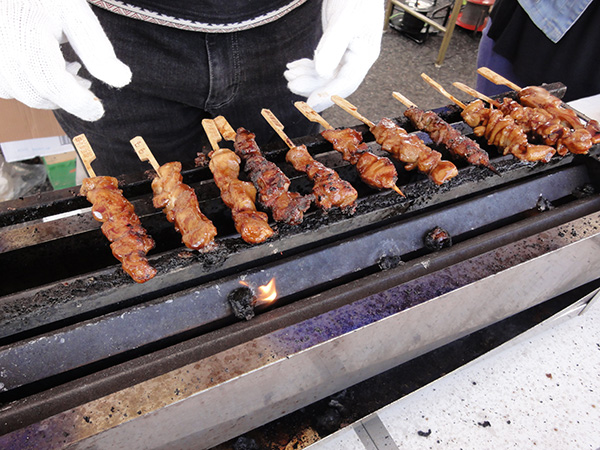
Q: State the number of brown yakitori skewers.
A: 11